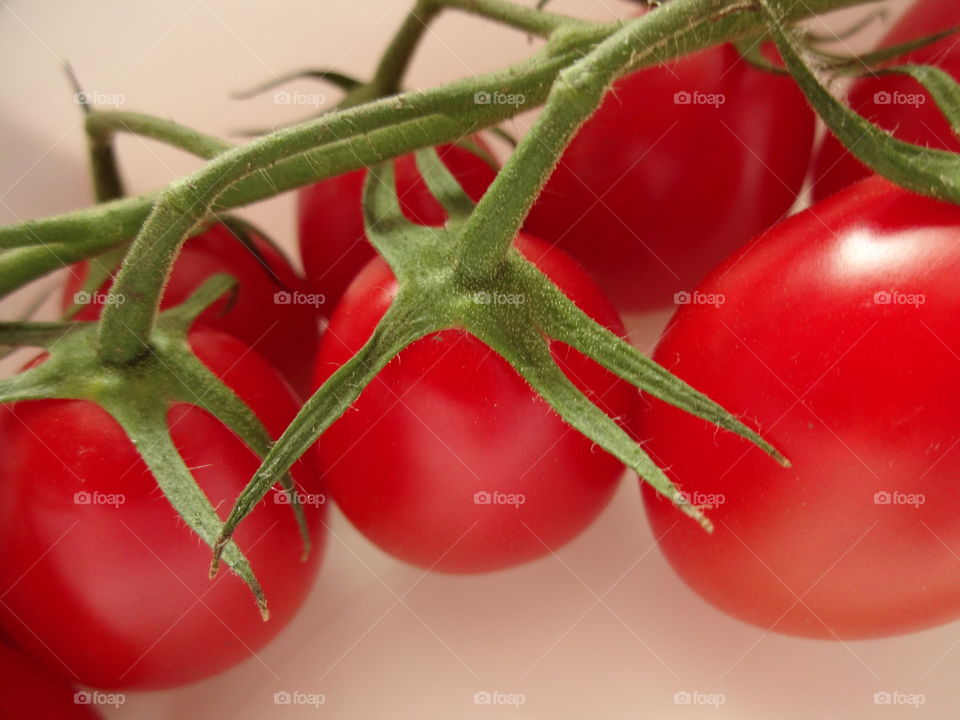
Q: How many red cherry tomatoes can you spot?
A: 8